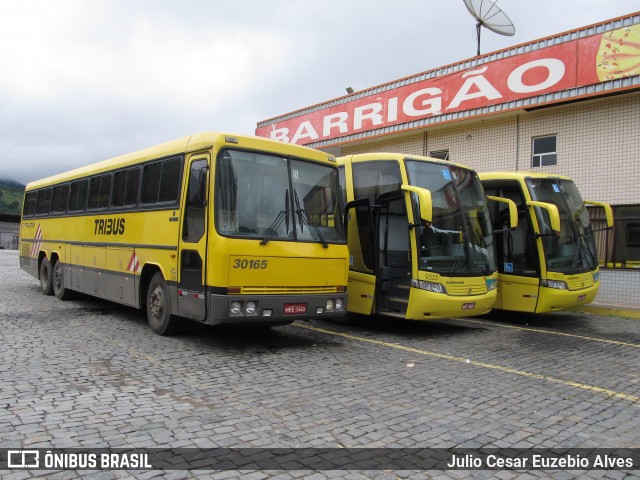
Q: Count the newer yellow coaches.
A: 2